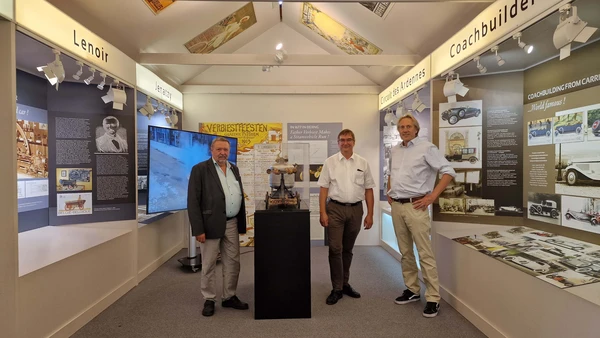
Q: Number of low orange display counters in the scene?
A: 0